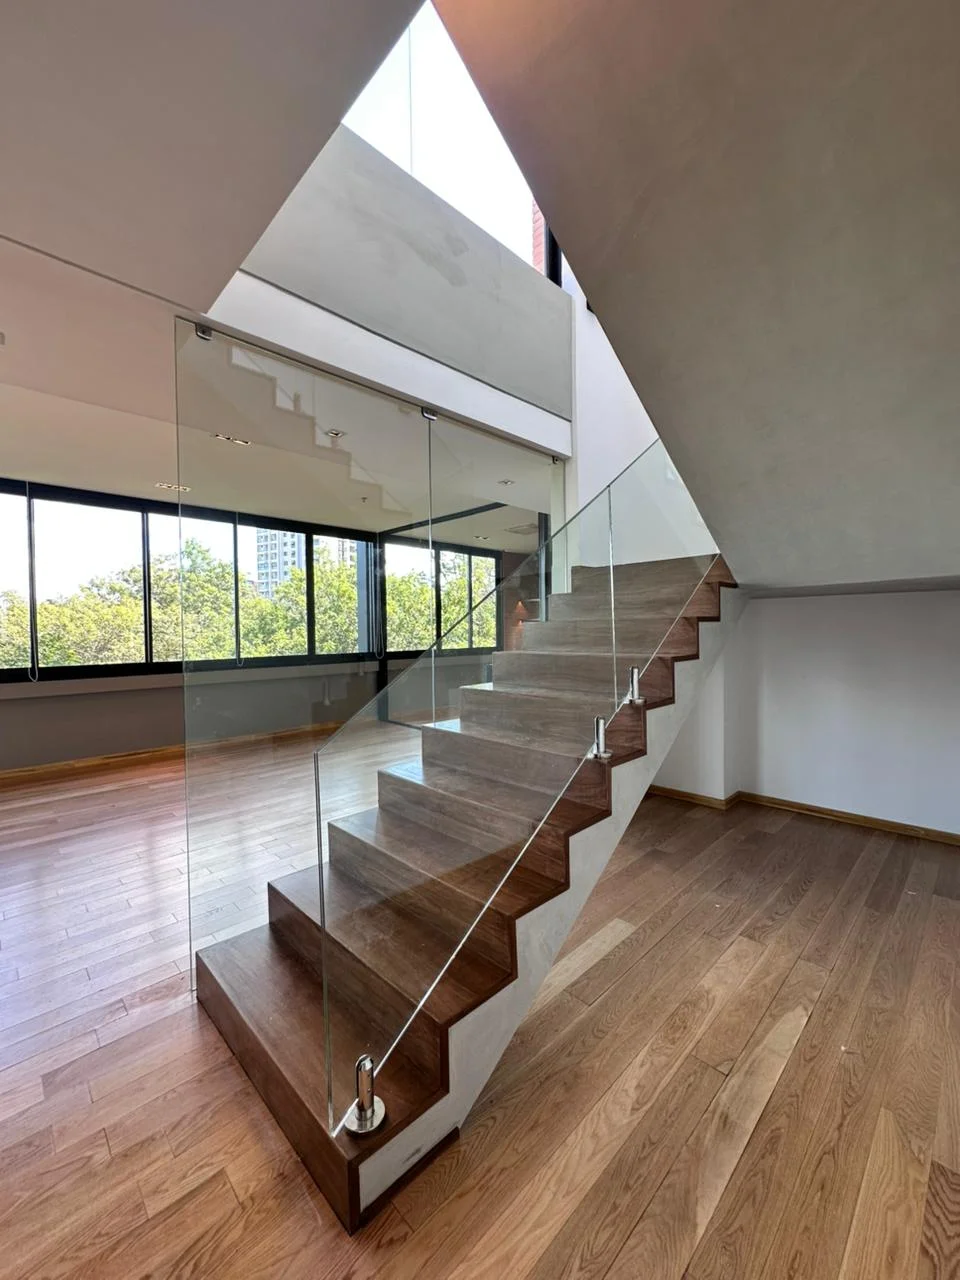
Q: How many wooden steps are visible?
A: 10